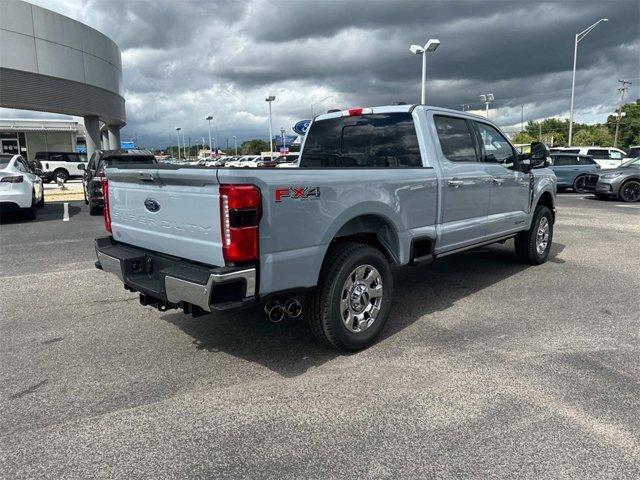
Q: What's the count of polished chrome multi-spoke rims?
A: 2